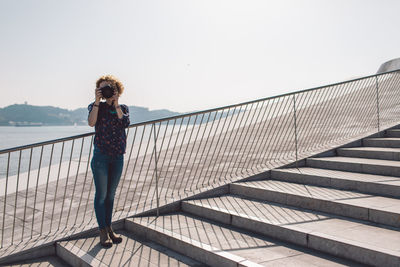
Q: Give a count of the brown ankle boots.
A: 2